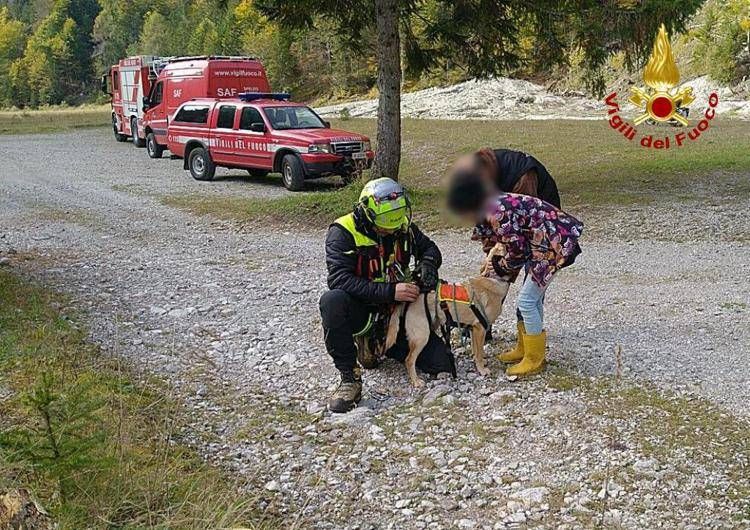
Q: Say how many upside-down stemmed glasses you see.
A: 0